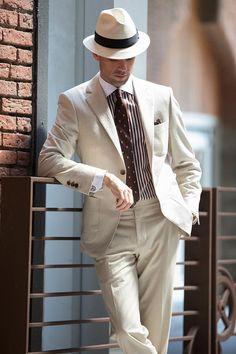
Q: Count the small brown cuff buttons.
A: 3